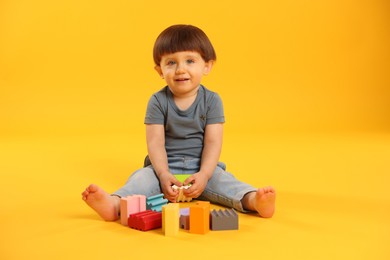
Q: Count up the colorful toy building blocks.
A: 9